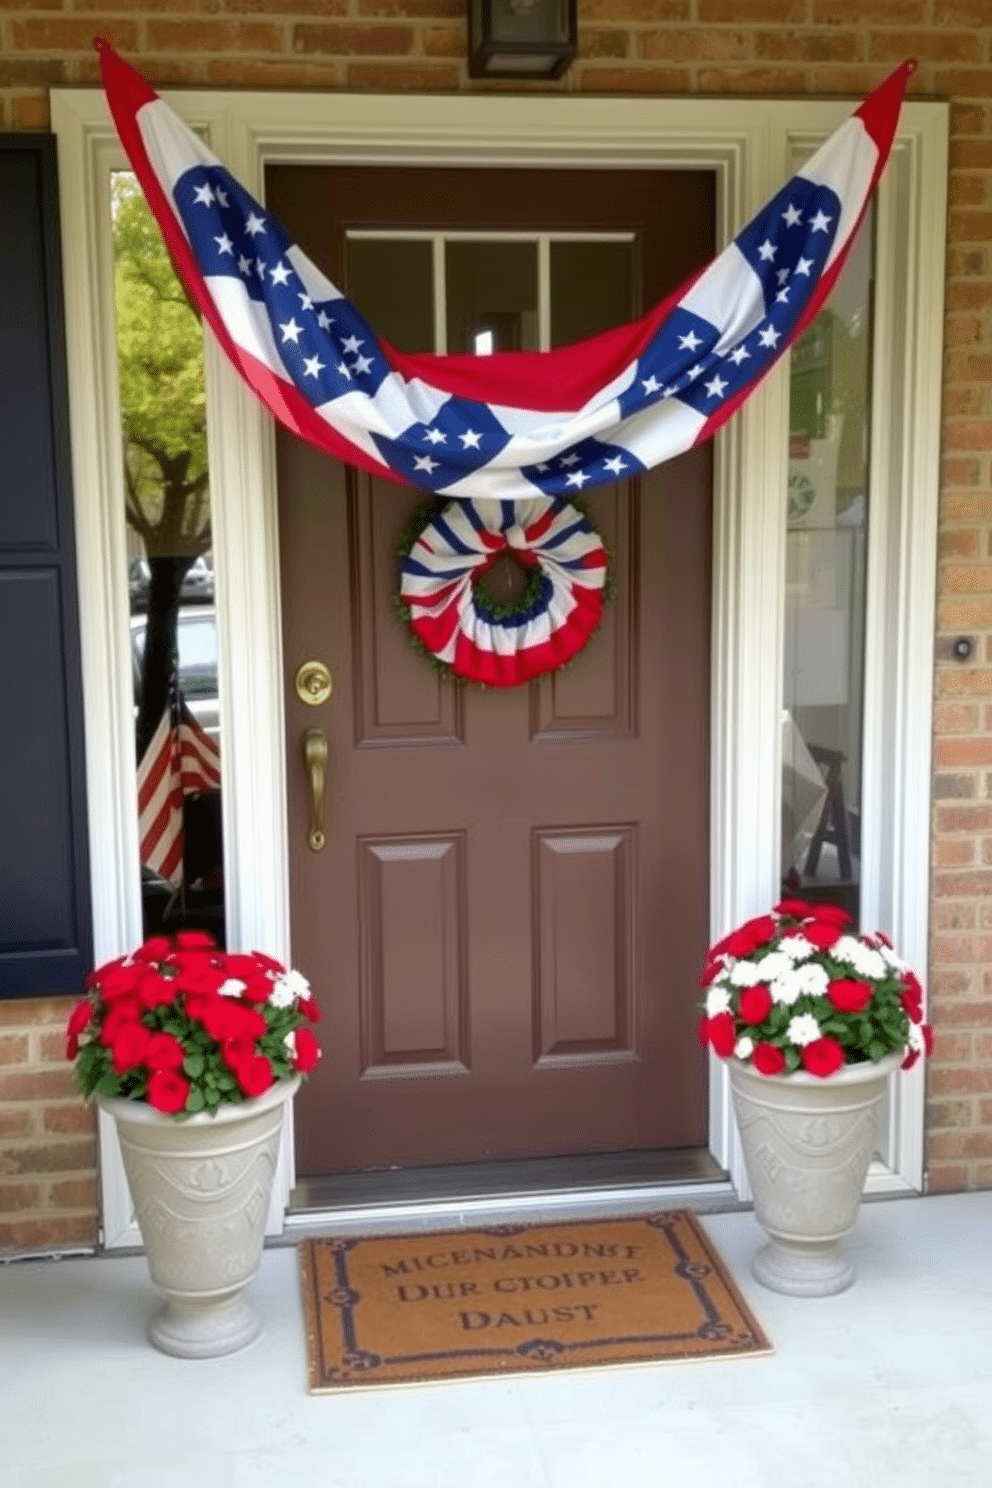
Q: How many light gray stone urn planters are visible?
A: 2